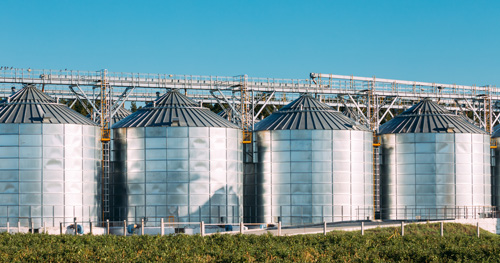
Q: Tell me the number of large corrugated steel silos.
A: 4